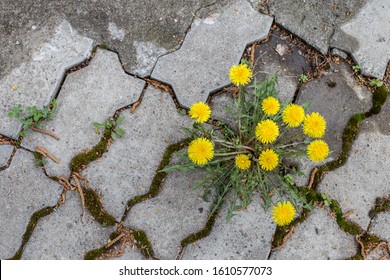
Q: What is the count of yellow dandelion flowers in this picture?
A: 11